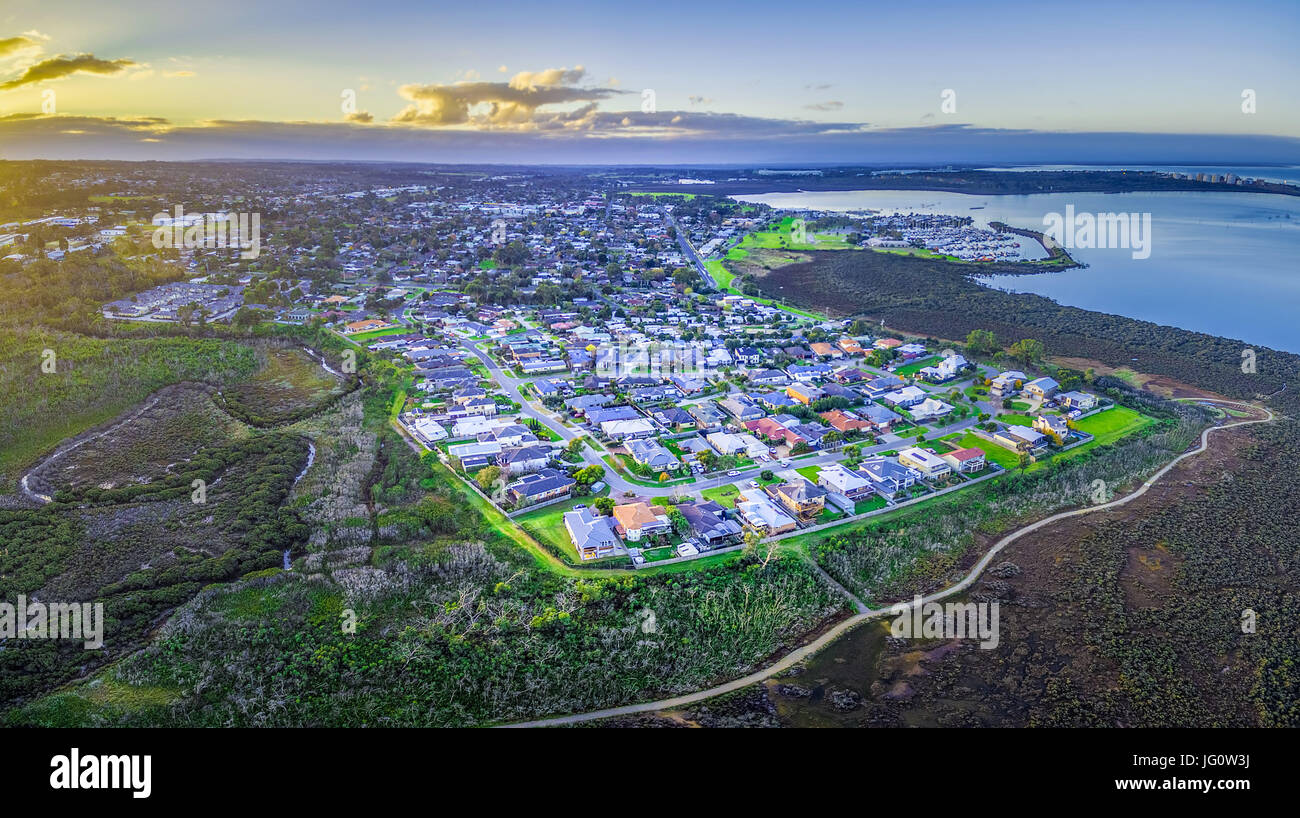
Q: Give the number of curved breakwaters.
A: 1